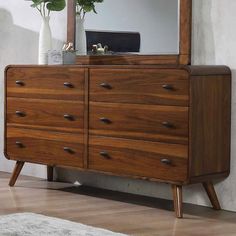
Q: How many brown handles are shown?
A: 12